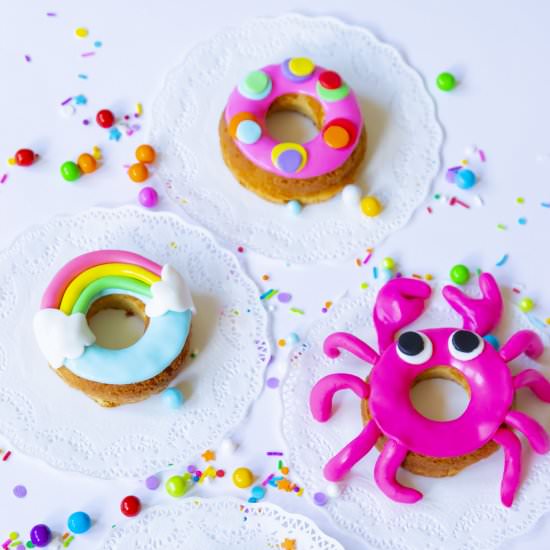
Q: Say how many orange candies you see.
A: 3